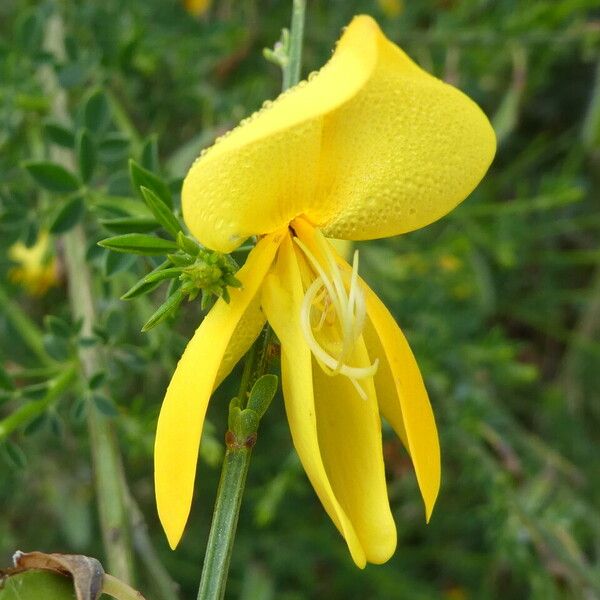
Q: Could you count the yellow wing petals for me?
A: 2